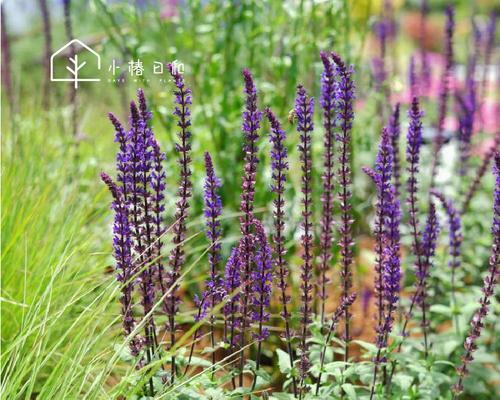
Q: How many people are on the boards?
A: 0